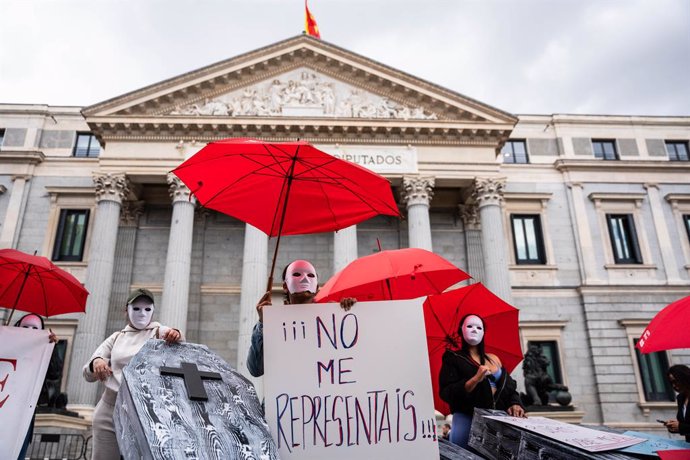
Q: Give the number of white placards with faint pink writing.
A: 1